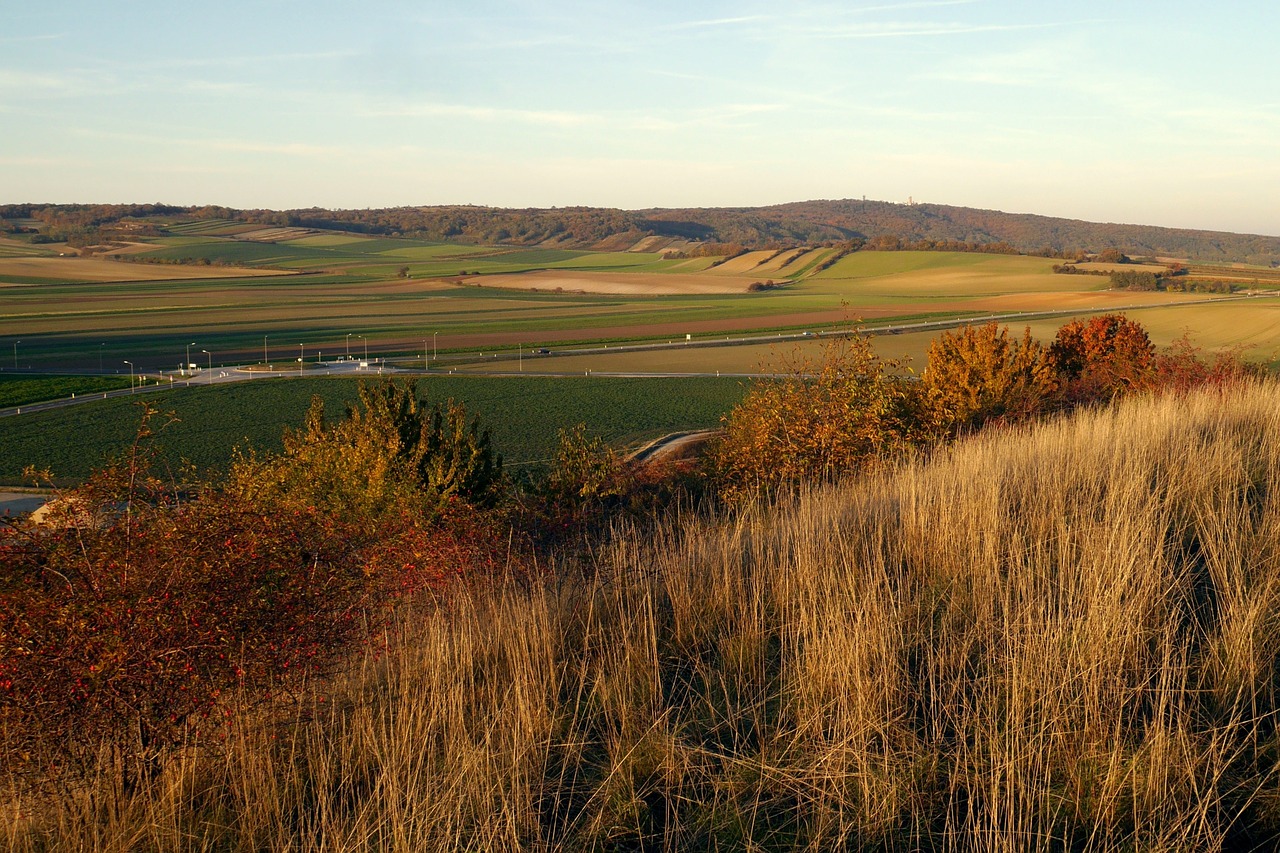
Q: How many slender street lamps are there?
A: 12